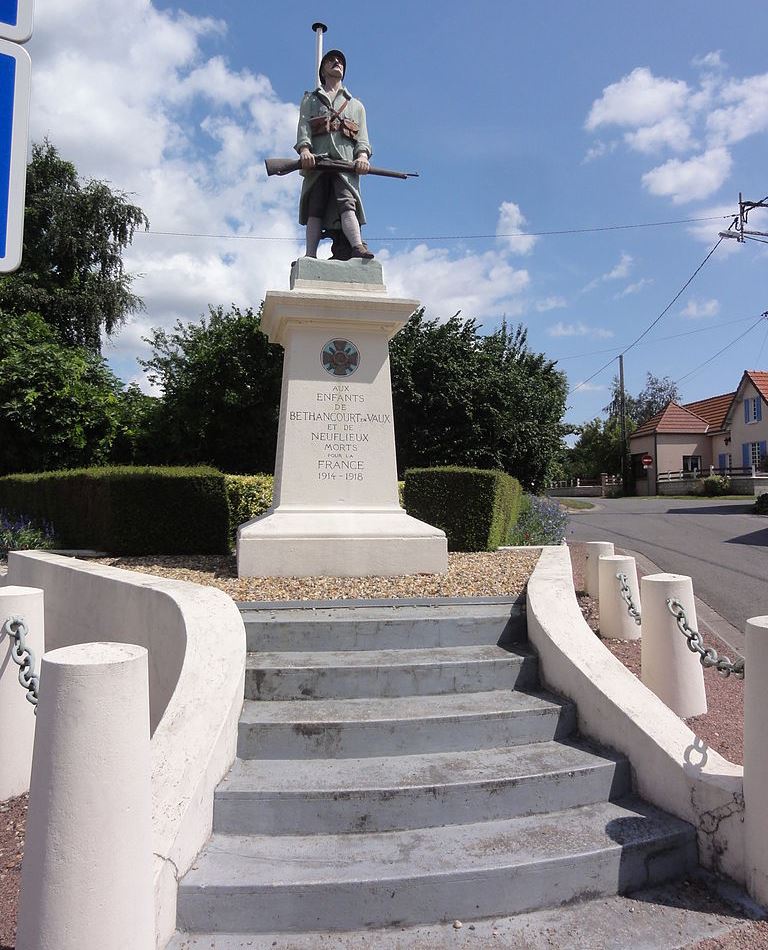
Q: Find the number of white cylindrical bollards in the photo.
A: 6